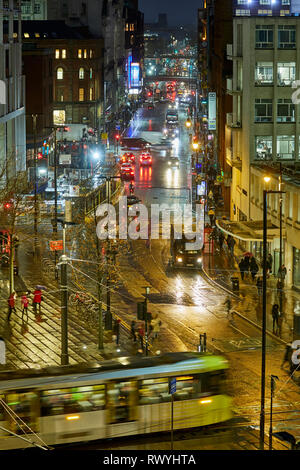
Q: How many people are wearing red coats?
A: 3